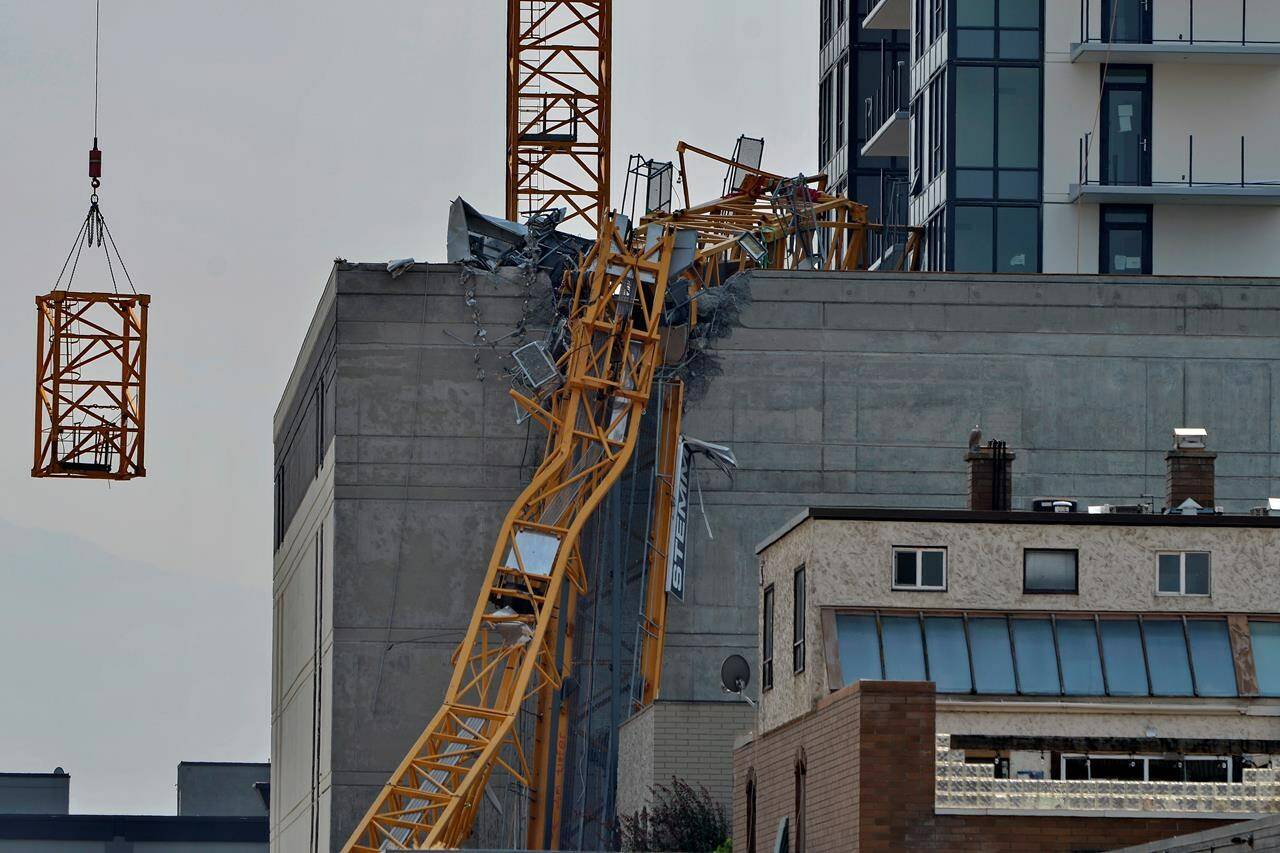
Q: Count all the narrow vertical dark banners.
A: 1